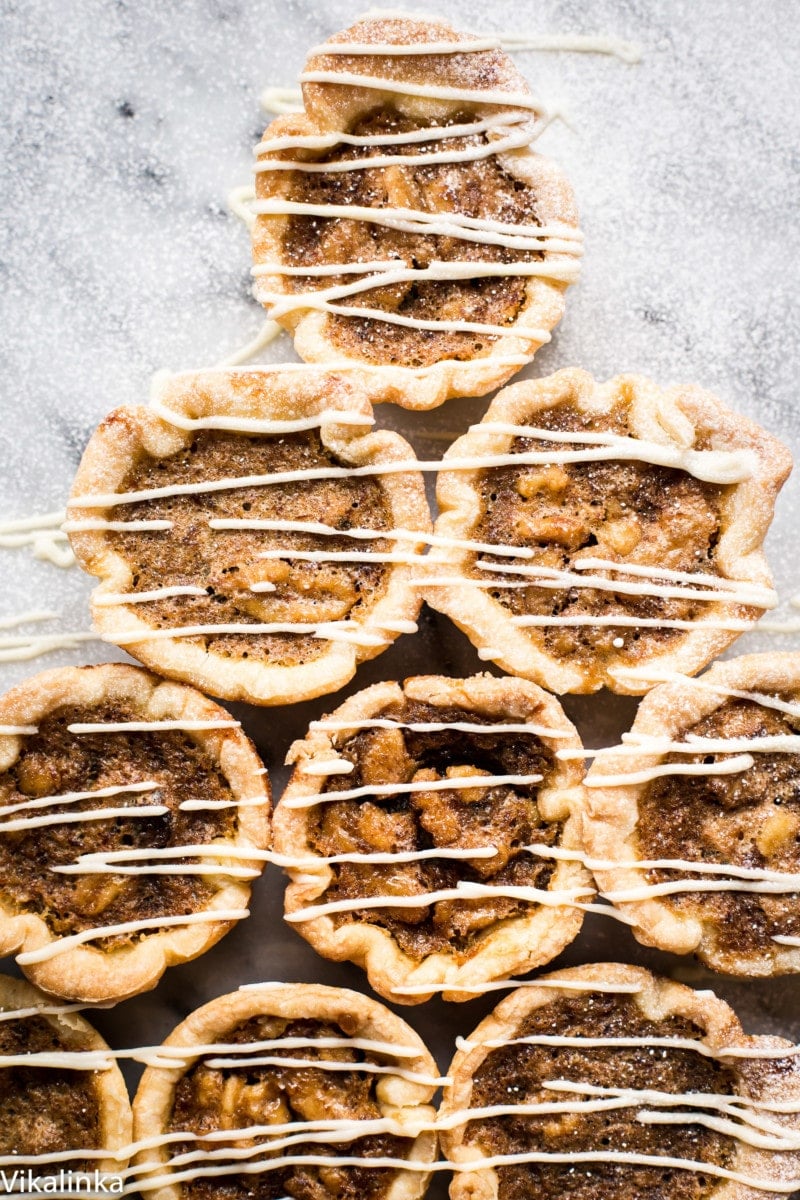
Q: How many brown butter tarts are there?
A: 9